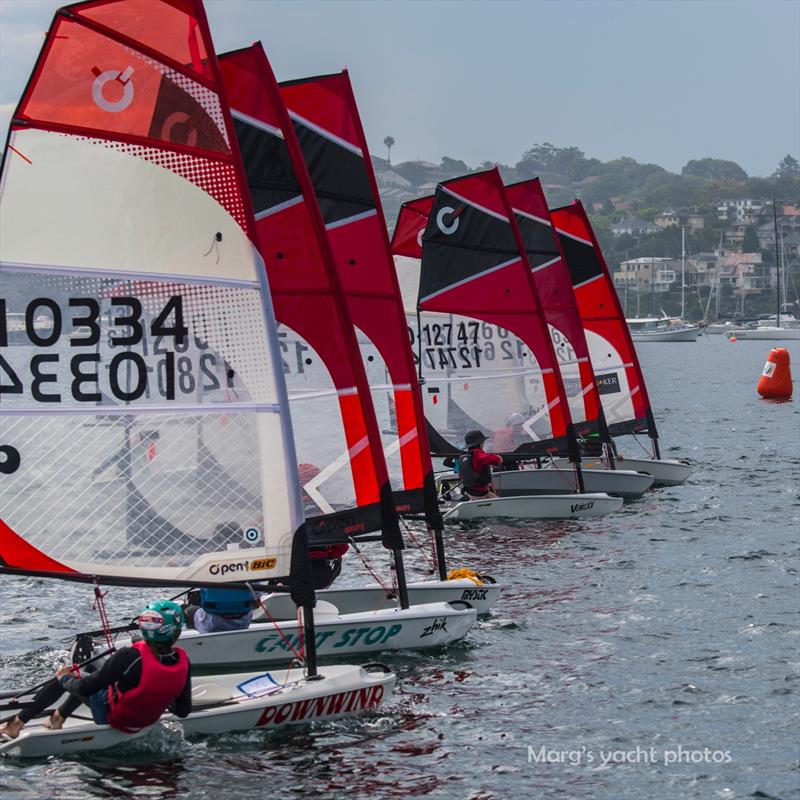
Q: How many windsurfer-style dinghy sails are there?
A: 7